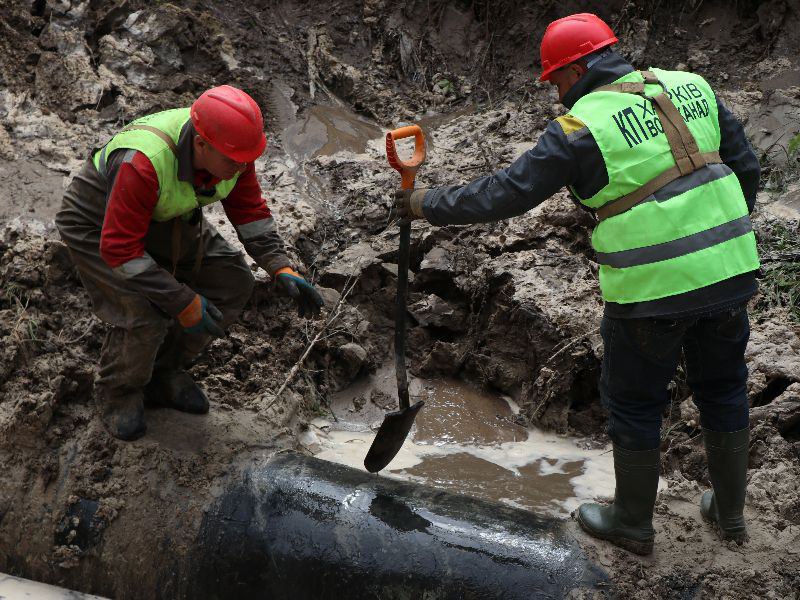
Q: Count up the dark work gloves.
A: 3